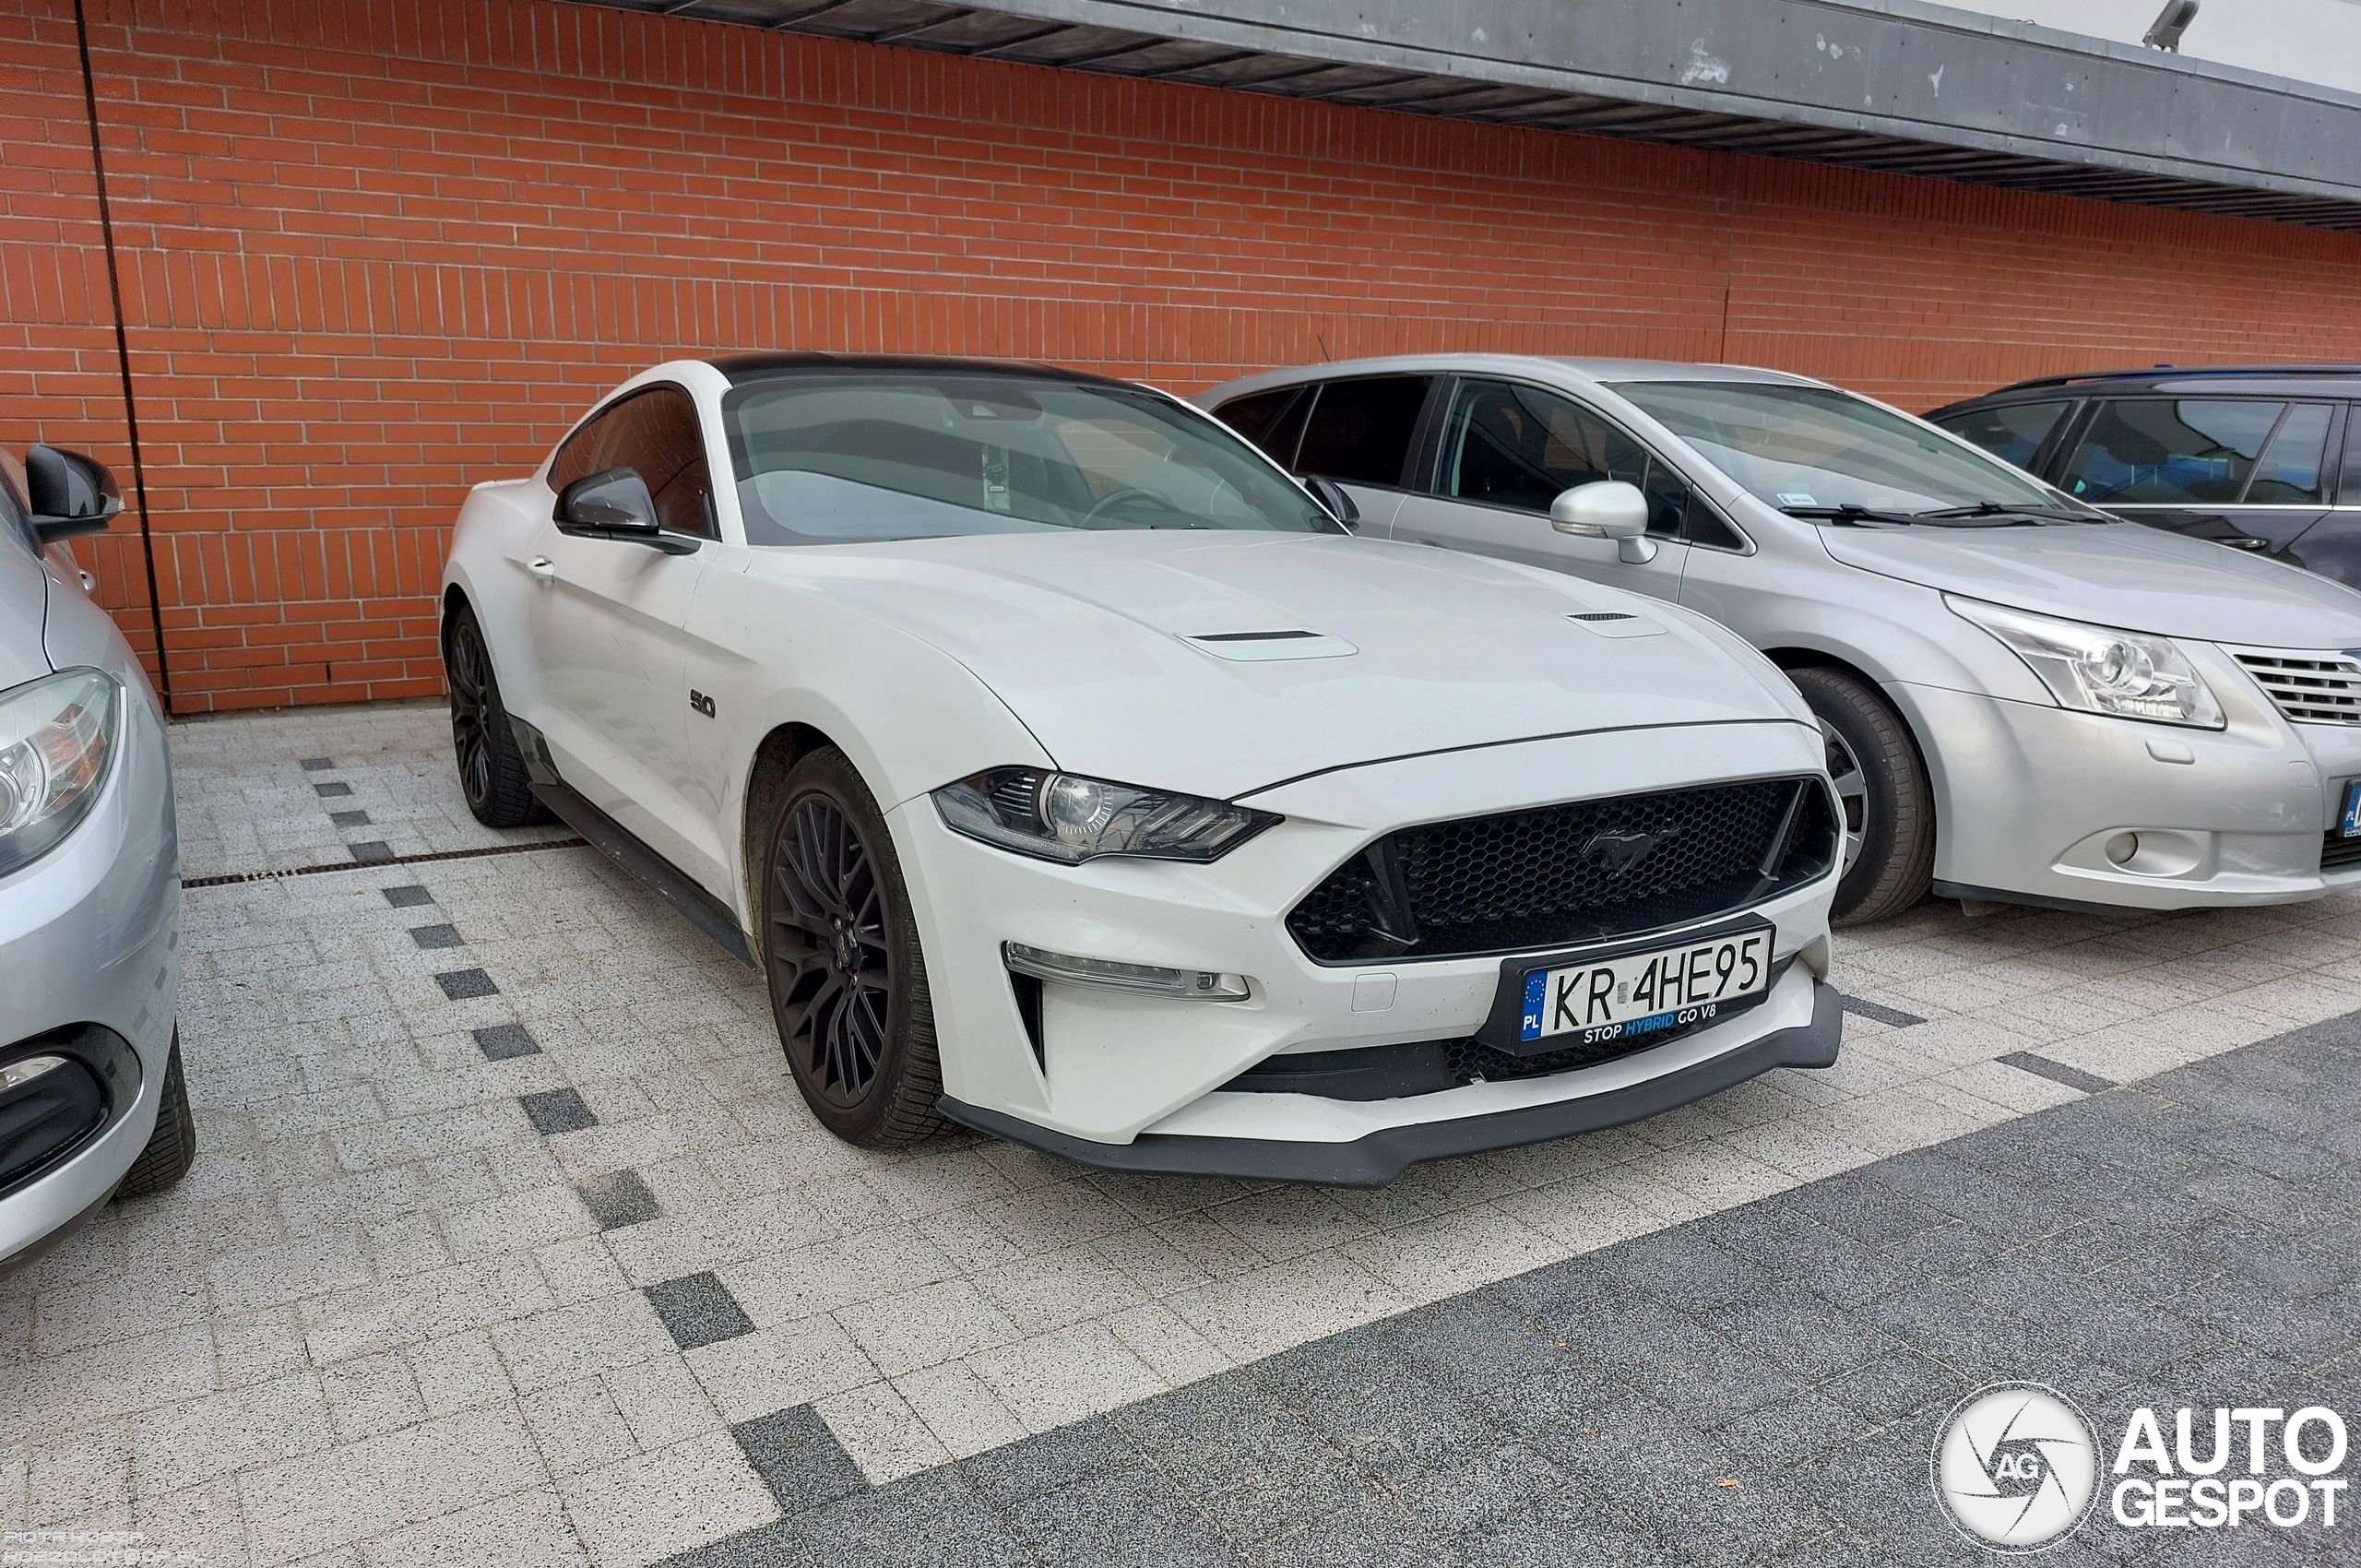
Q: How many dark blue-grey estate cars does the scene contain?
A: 1